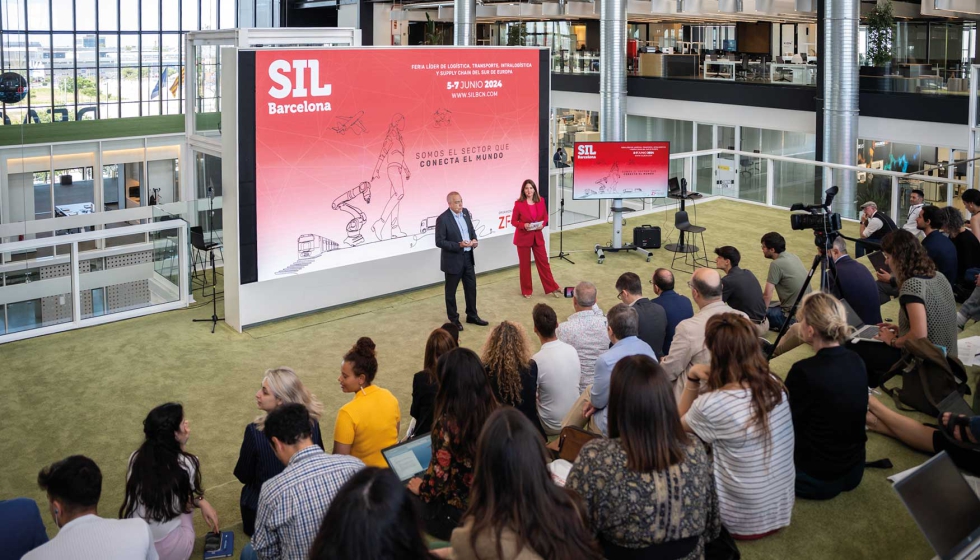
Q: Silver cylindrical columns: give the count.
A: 3